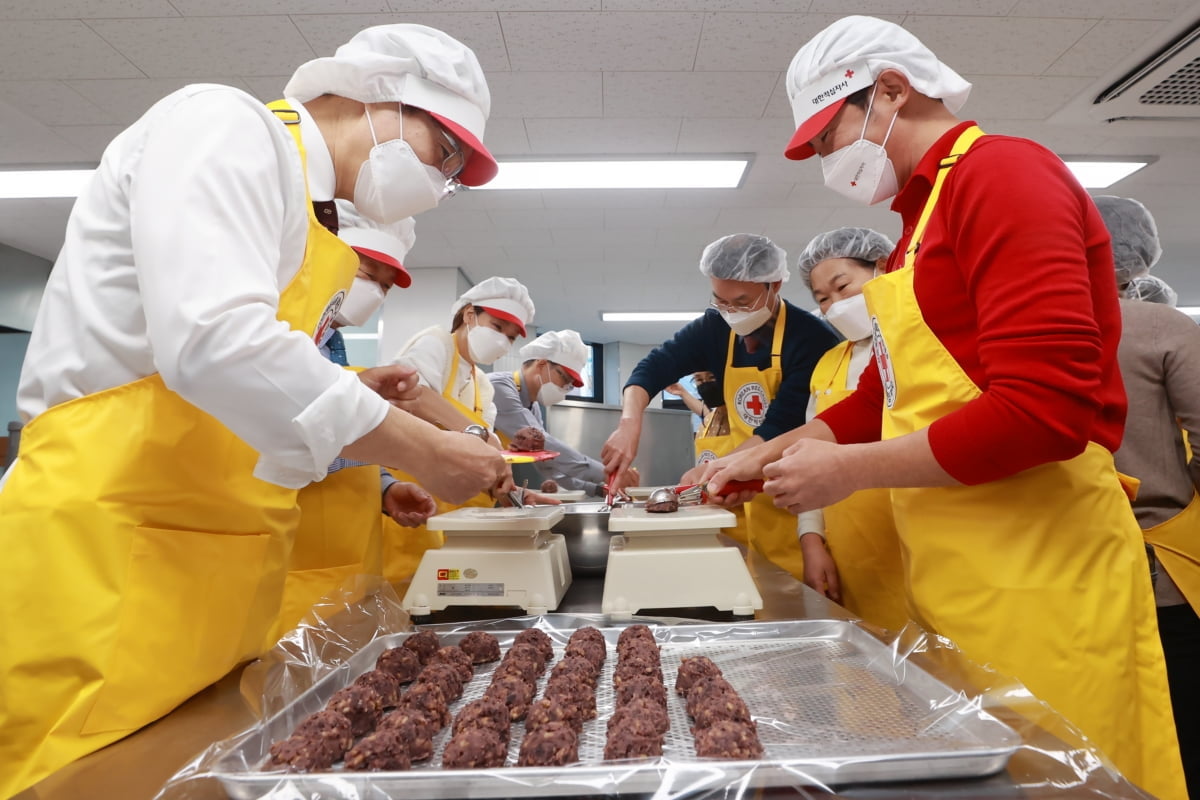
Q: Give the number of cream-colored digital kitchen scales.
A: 2